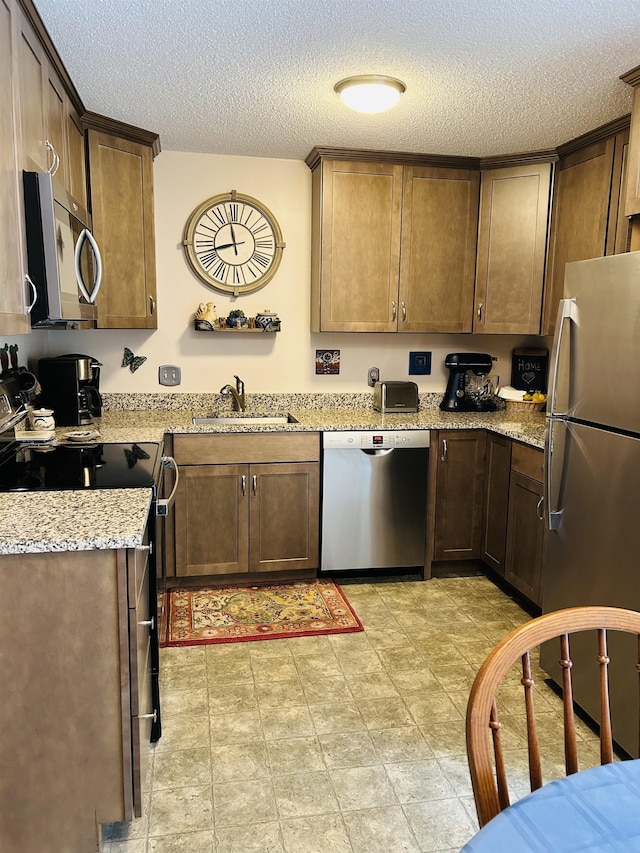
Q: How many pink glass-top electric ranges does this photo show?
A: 0